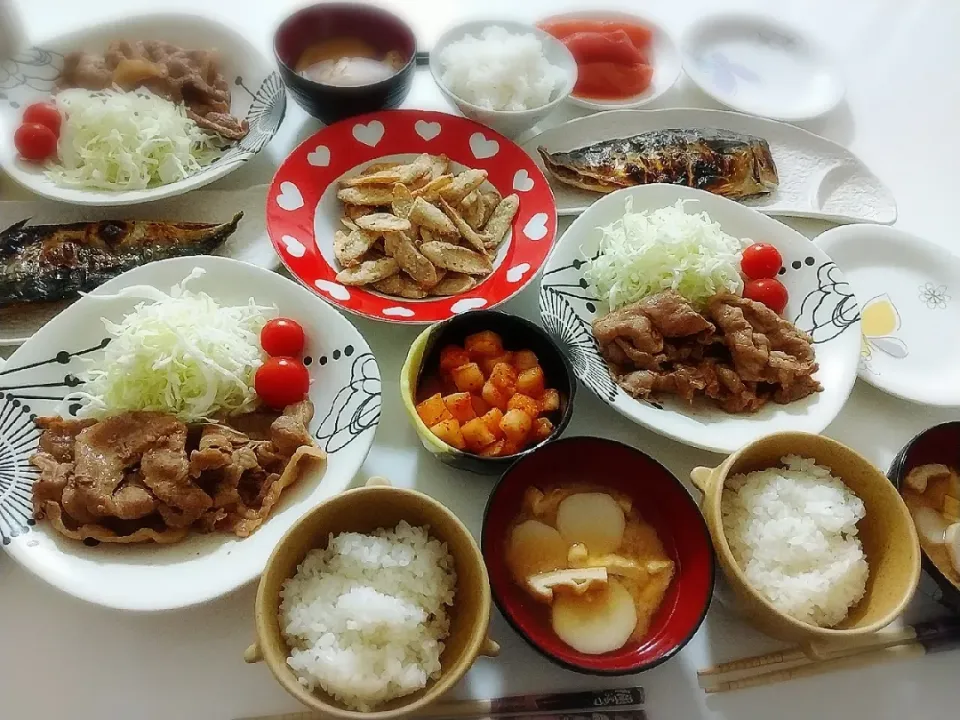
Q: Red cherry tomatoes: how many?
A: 6